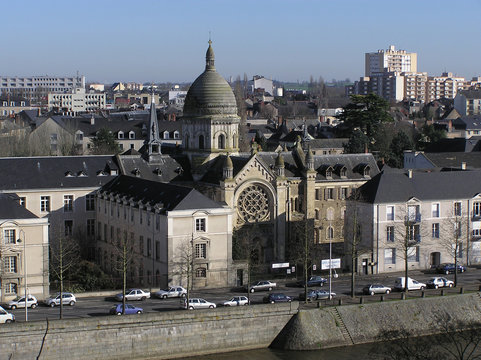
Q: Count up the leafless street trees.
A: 8